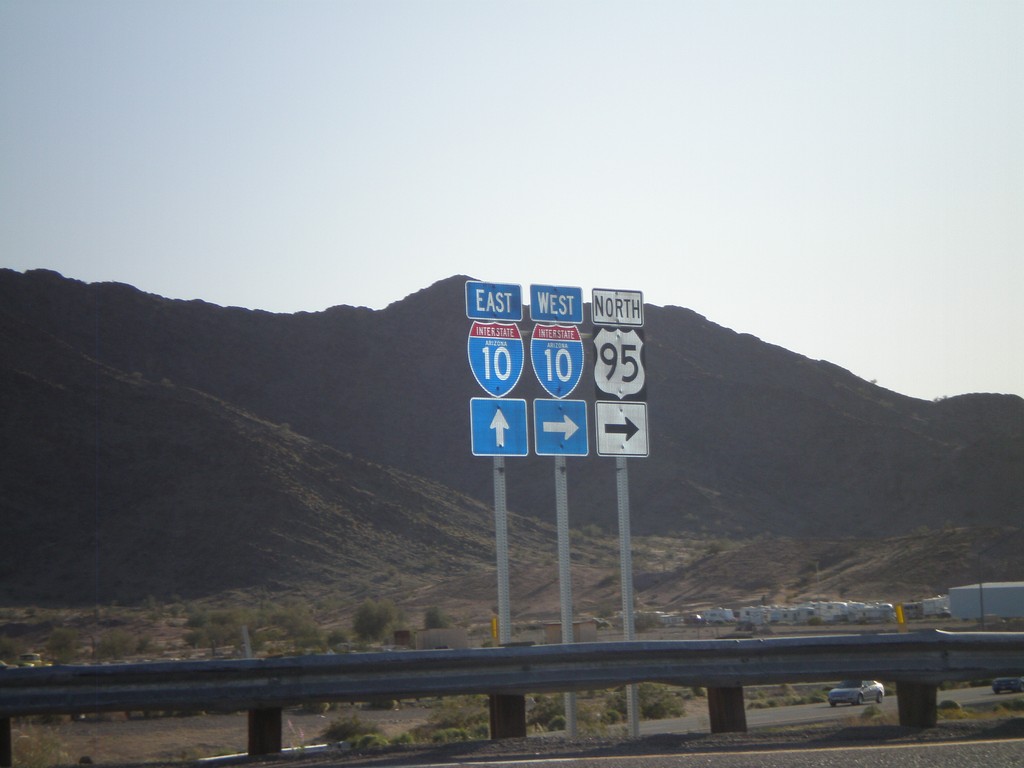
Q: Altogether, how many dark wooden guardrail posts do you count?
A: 5